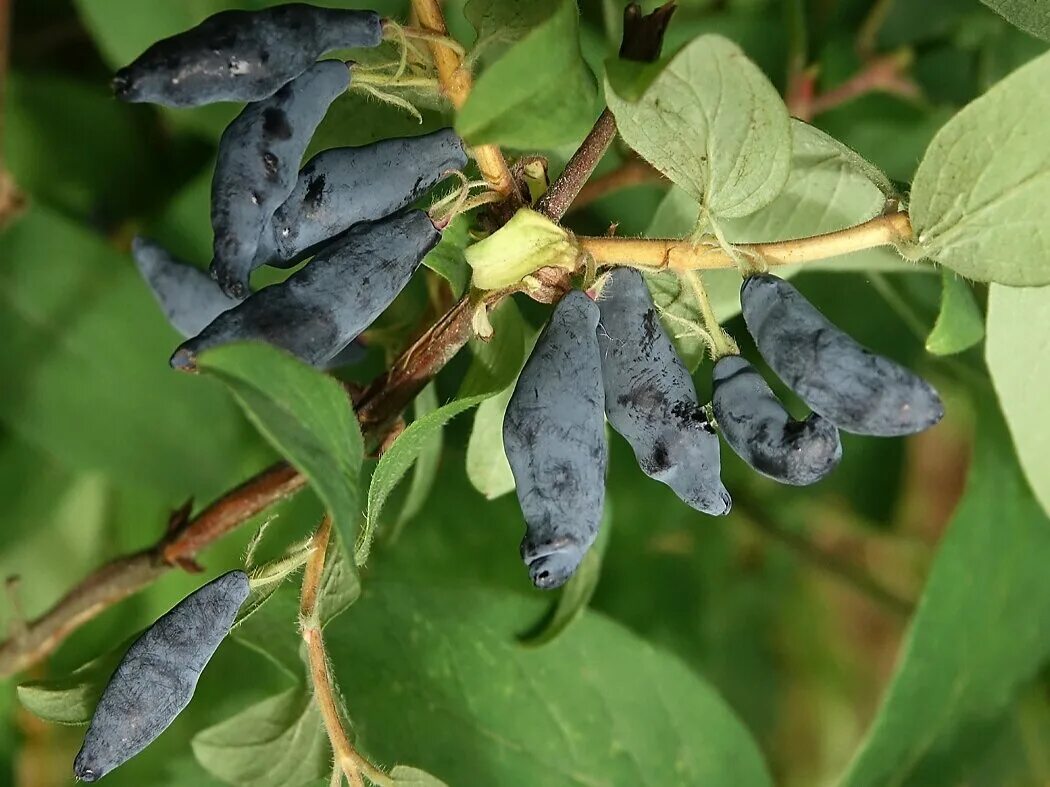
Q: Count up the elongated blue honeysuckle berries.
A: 10